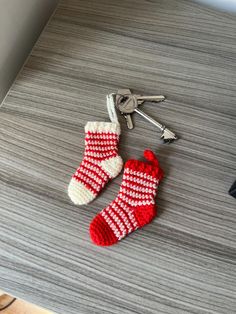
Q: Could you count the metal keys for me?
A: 3